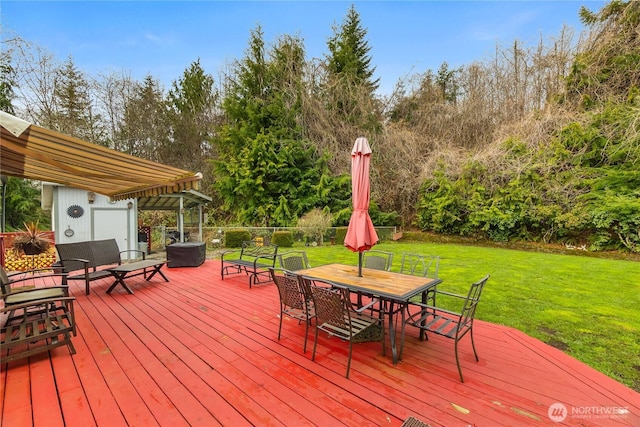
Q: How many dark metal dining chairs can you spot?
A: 6